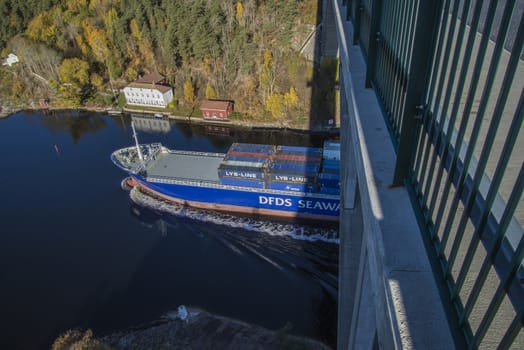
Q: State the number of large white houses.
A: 1